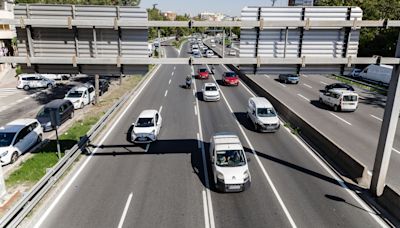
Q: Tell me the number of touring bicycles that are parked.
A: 0